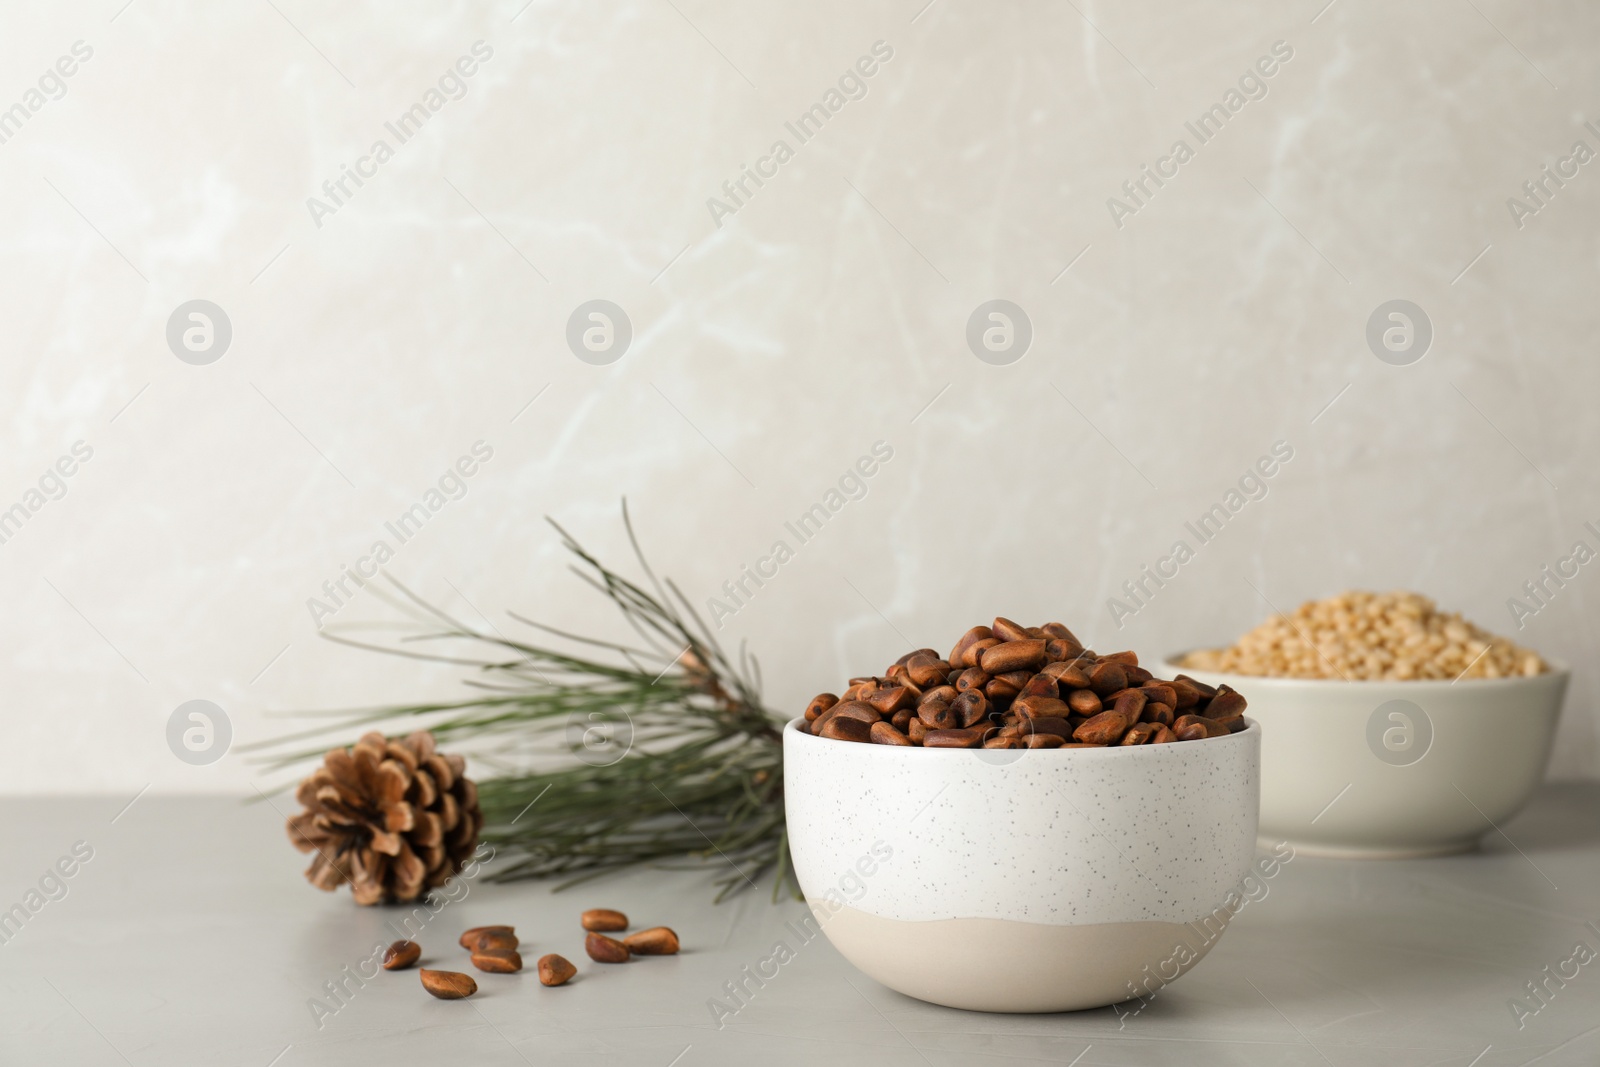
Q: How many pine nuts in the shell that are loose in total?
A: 9